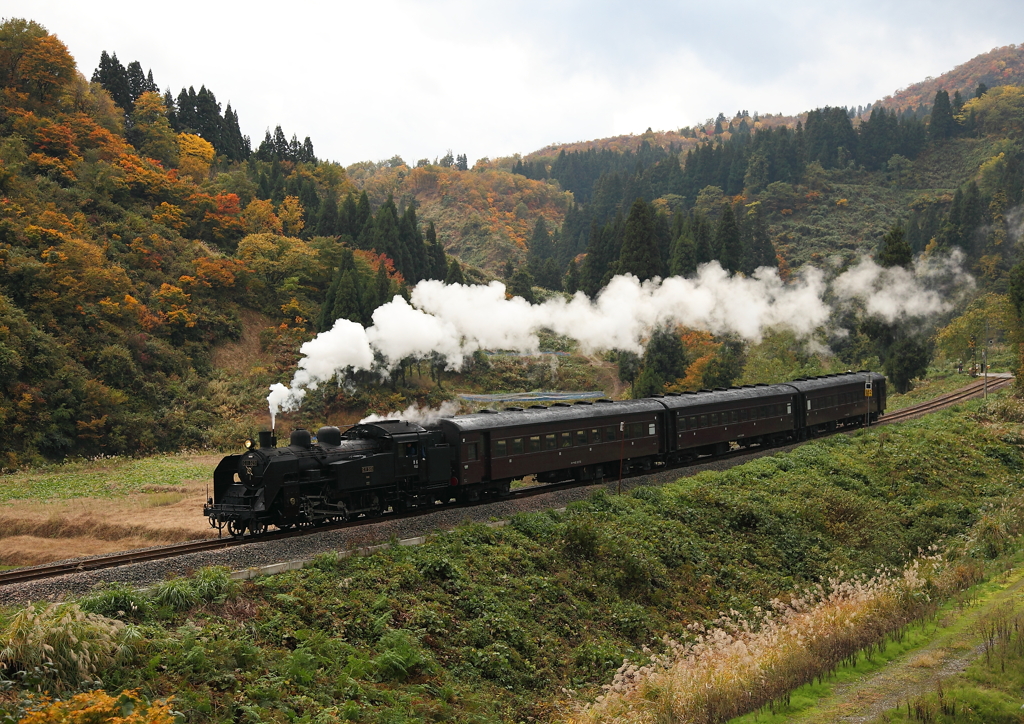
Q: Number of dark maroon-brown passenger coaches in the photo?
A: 3